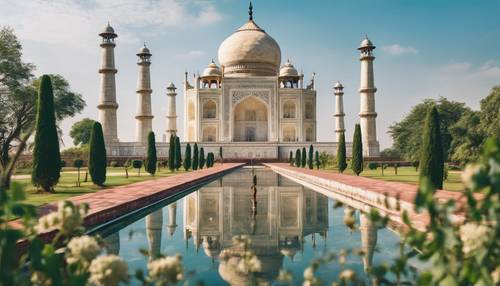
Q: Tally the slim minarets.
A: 5